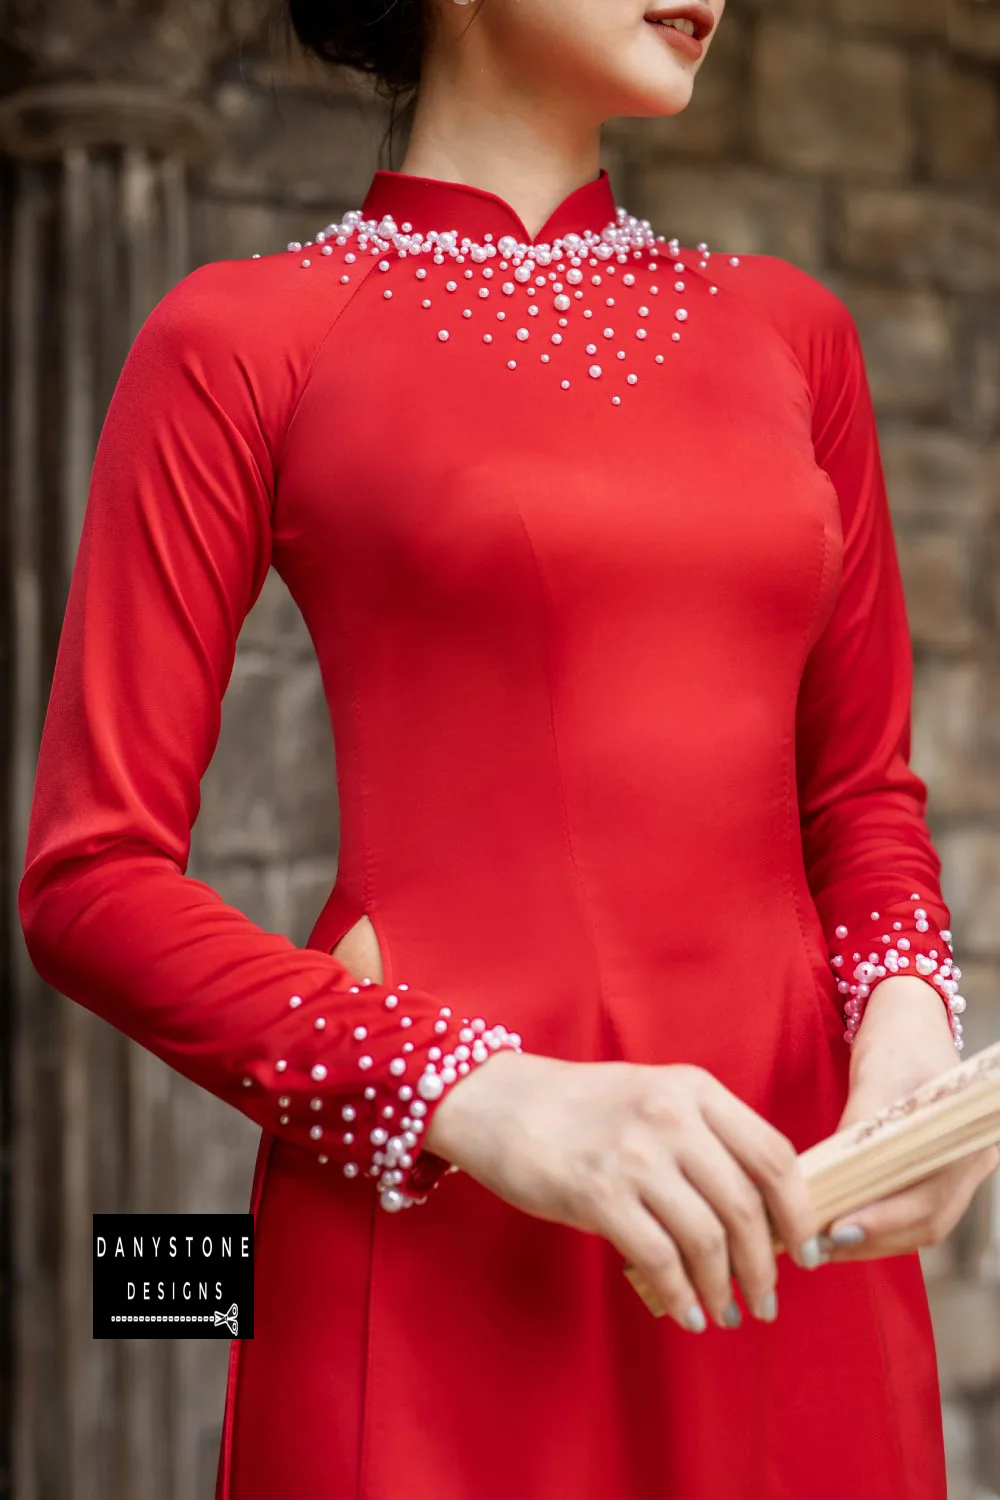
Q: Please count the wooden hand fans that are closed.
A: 1